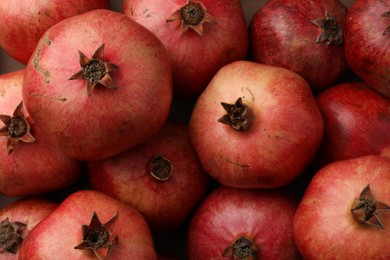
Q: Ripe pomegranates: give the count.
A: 13